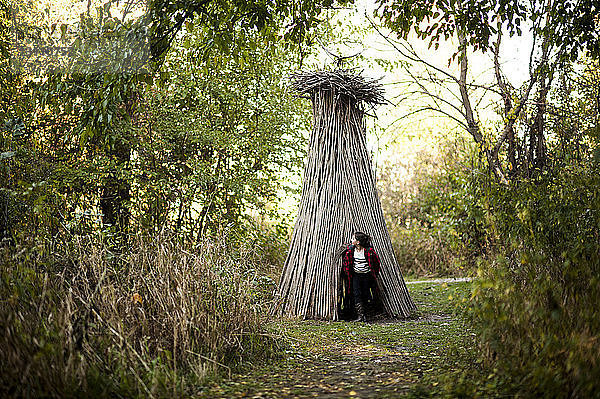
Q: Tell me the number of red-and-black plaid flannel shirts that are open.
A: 1